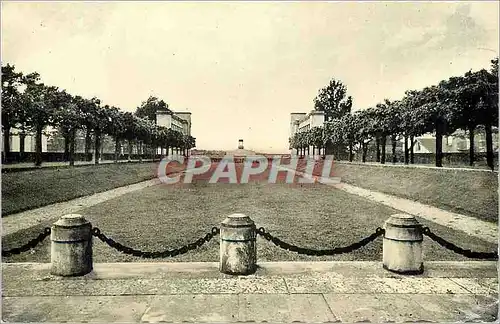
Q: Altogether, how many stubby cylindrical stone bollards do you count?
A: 3